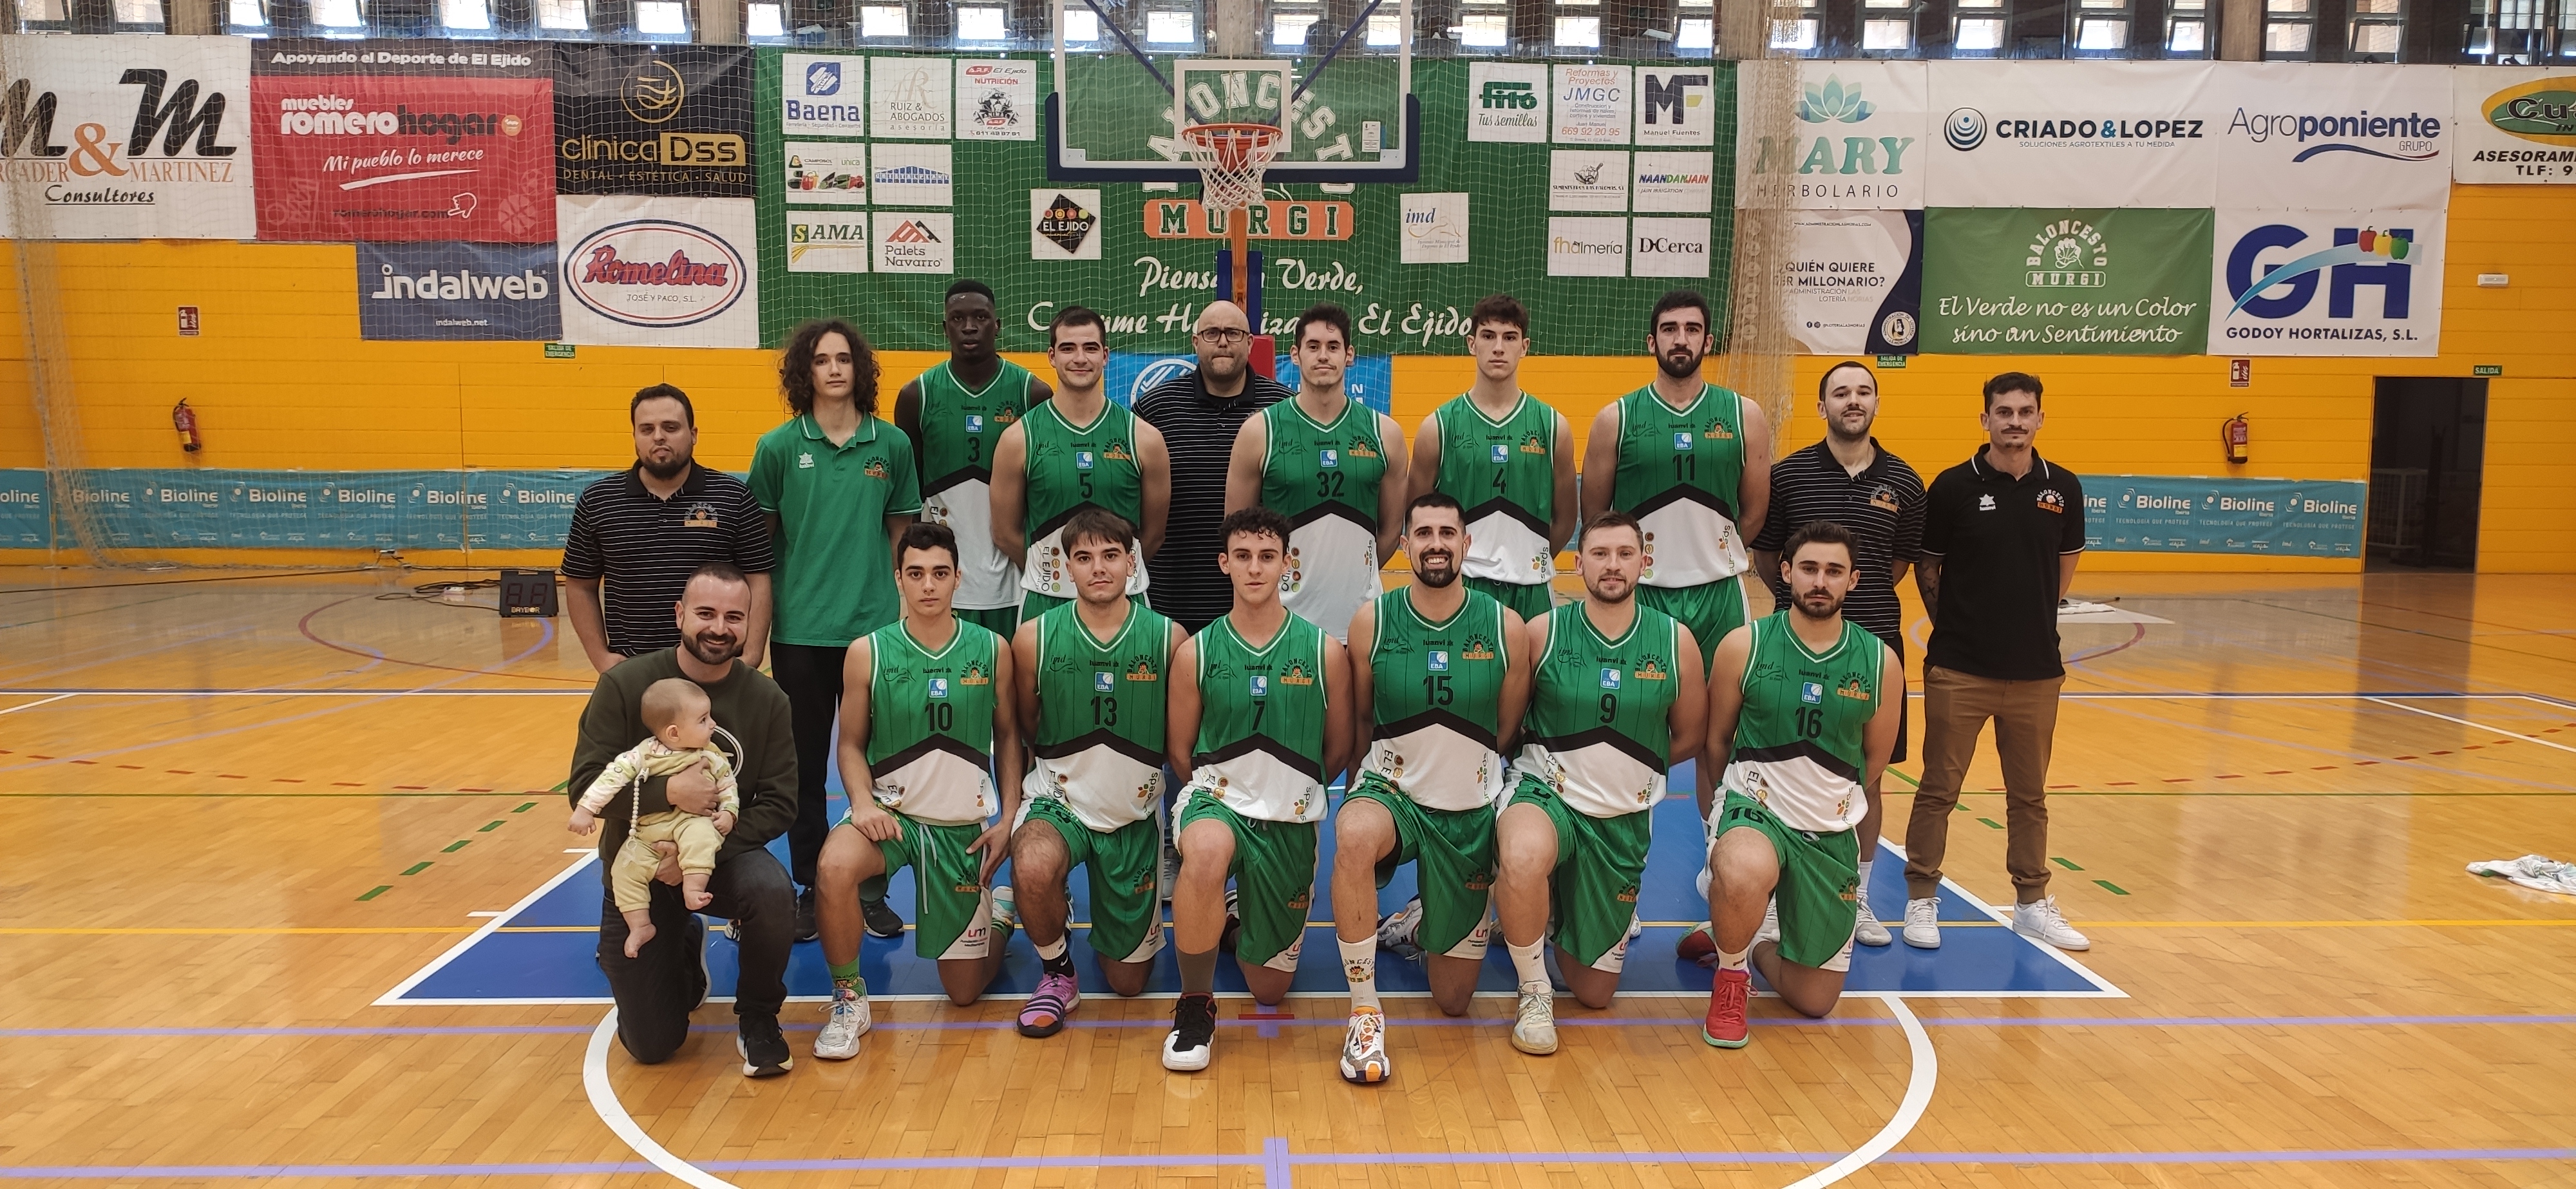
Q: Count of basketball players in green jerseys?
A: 11